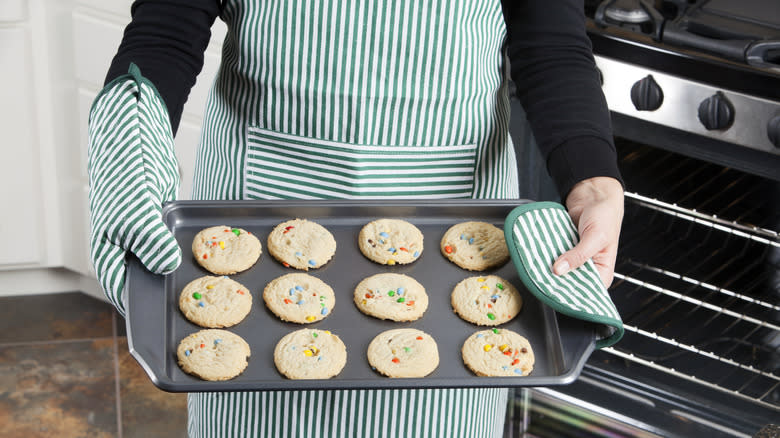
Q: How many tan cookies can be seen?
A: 12